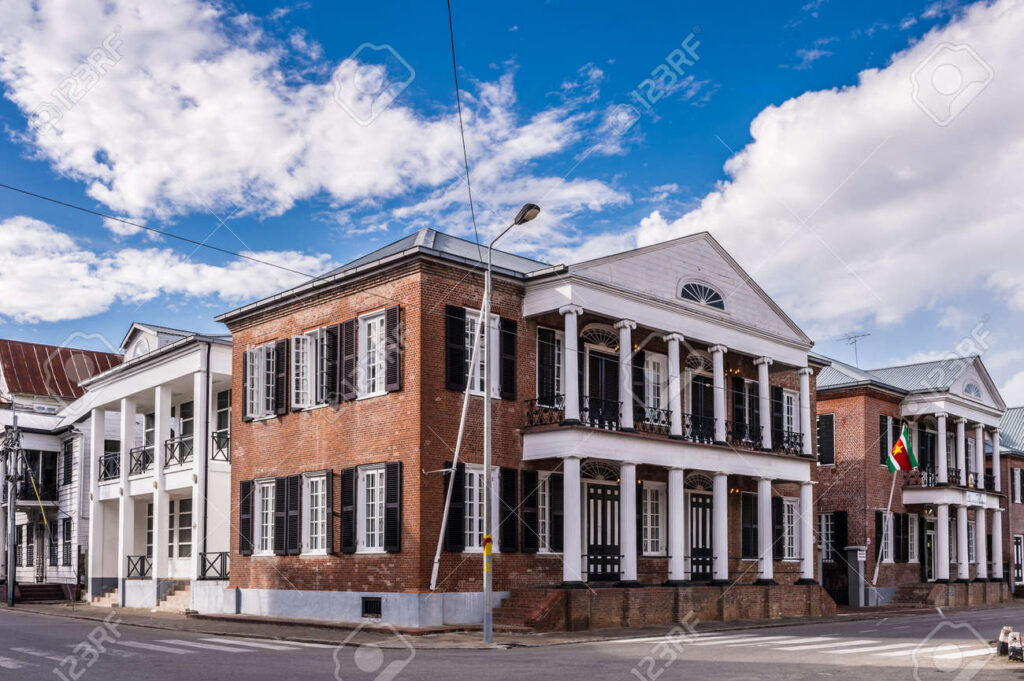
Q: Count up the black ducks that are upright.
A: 0